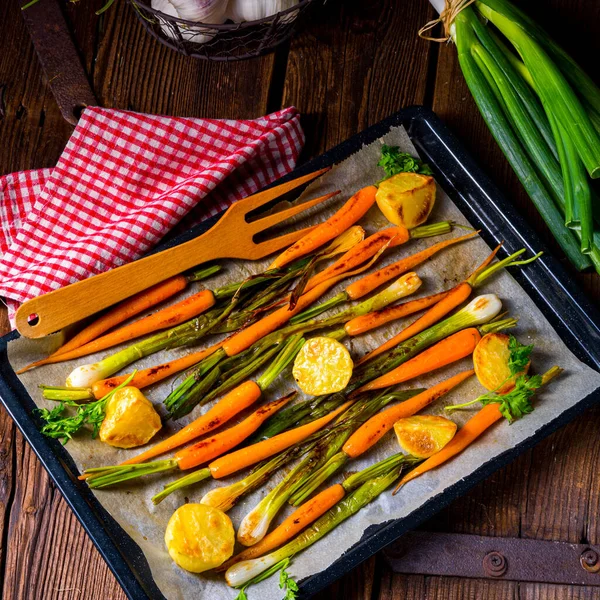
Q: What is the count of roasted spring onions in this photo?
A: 7